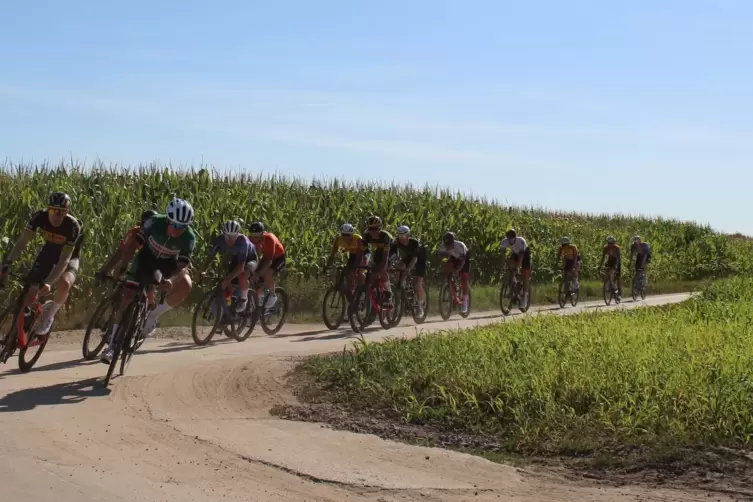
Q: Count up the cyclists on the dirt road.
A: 13